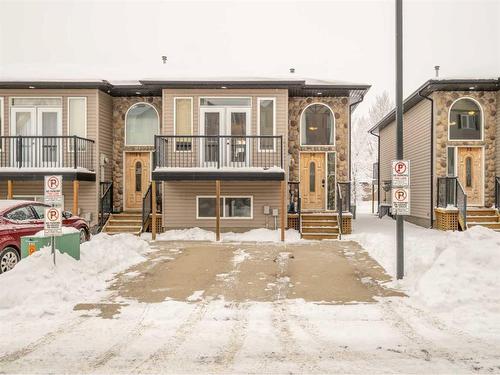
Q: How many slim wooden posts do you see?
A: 5